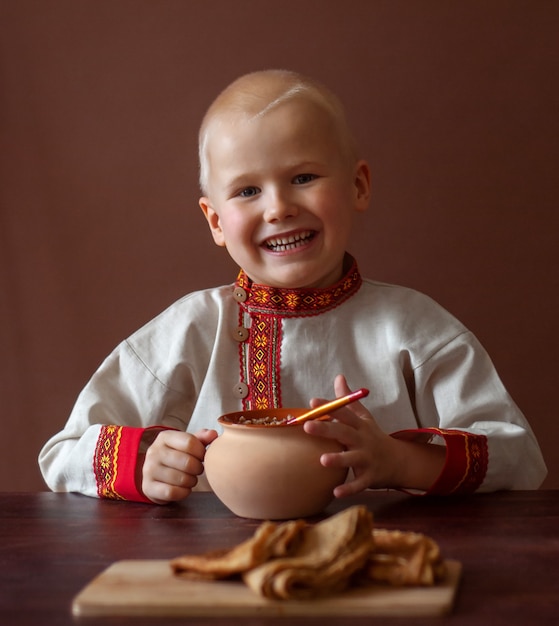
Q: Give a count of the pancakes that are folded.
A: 3